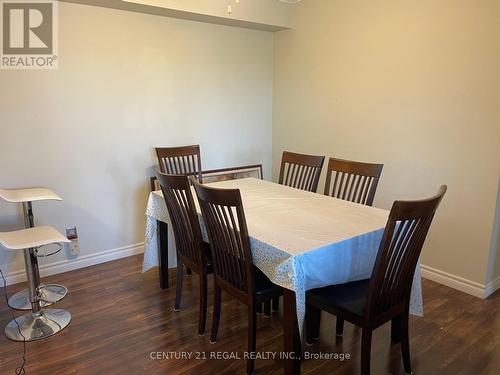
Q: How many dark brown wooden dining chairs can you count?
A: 6